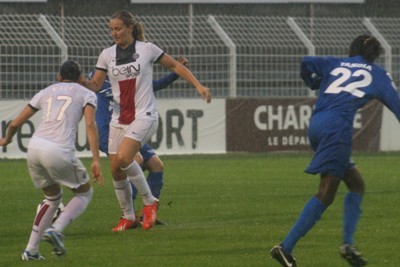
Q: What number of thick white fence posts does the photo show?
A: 4